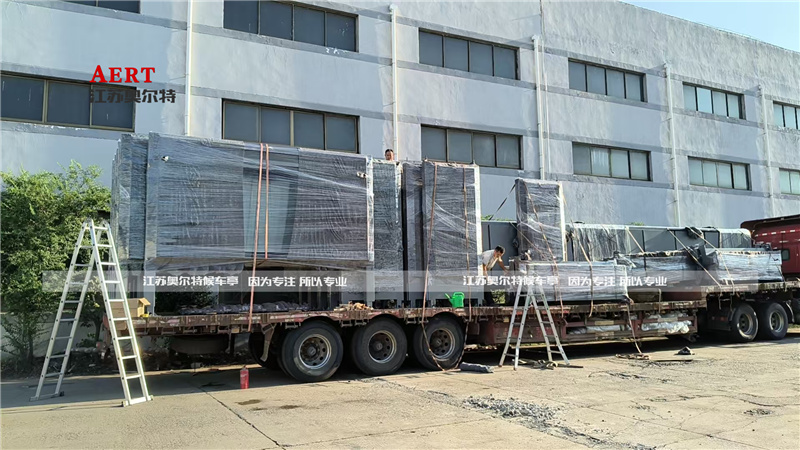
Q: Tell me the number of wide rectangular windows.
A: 12